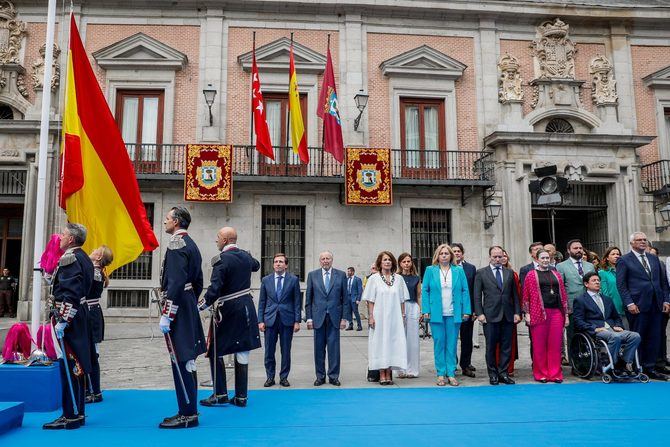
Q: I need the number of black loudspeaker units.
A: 0